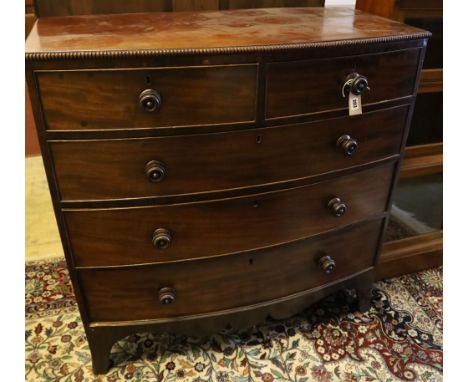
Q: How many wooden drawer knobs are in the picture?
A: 8